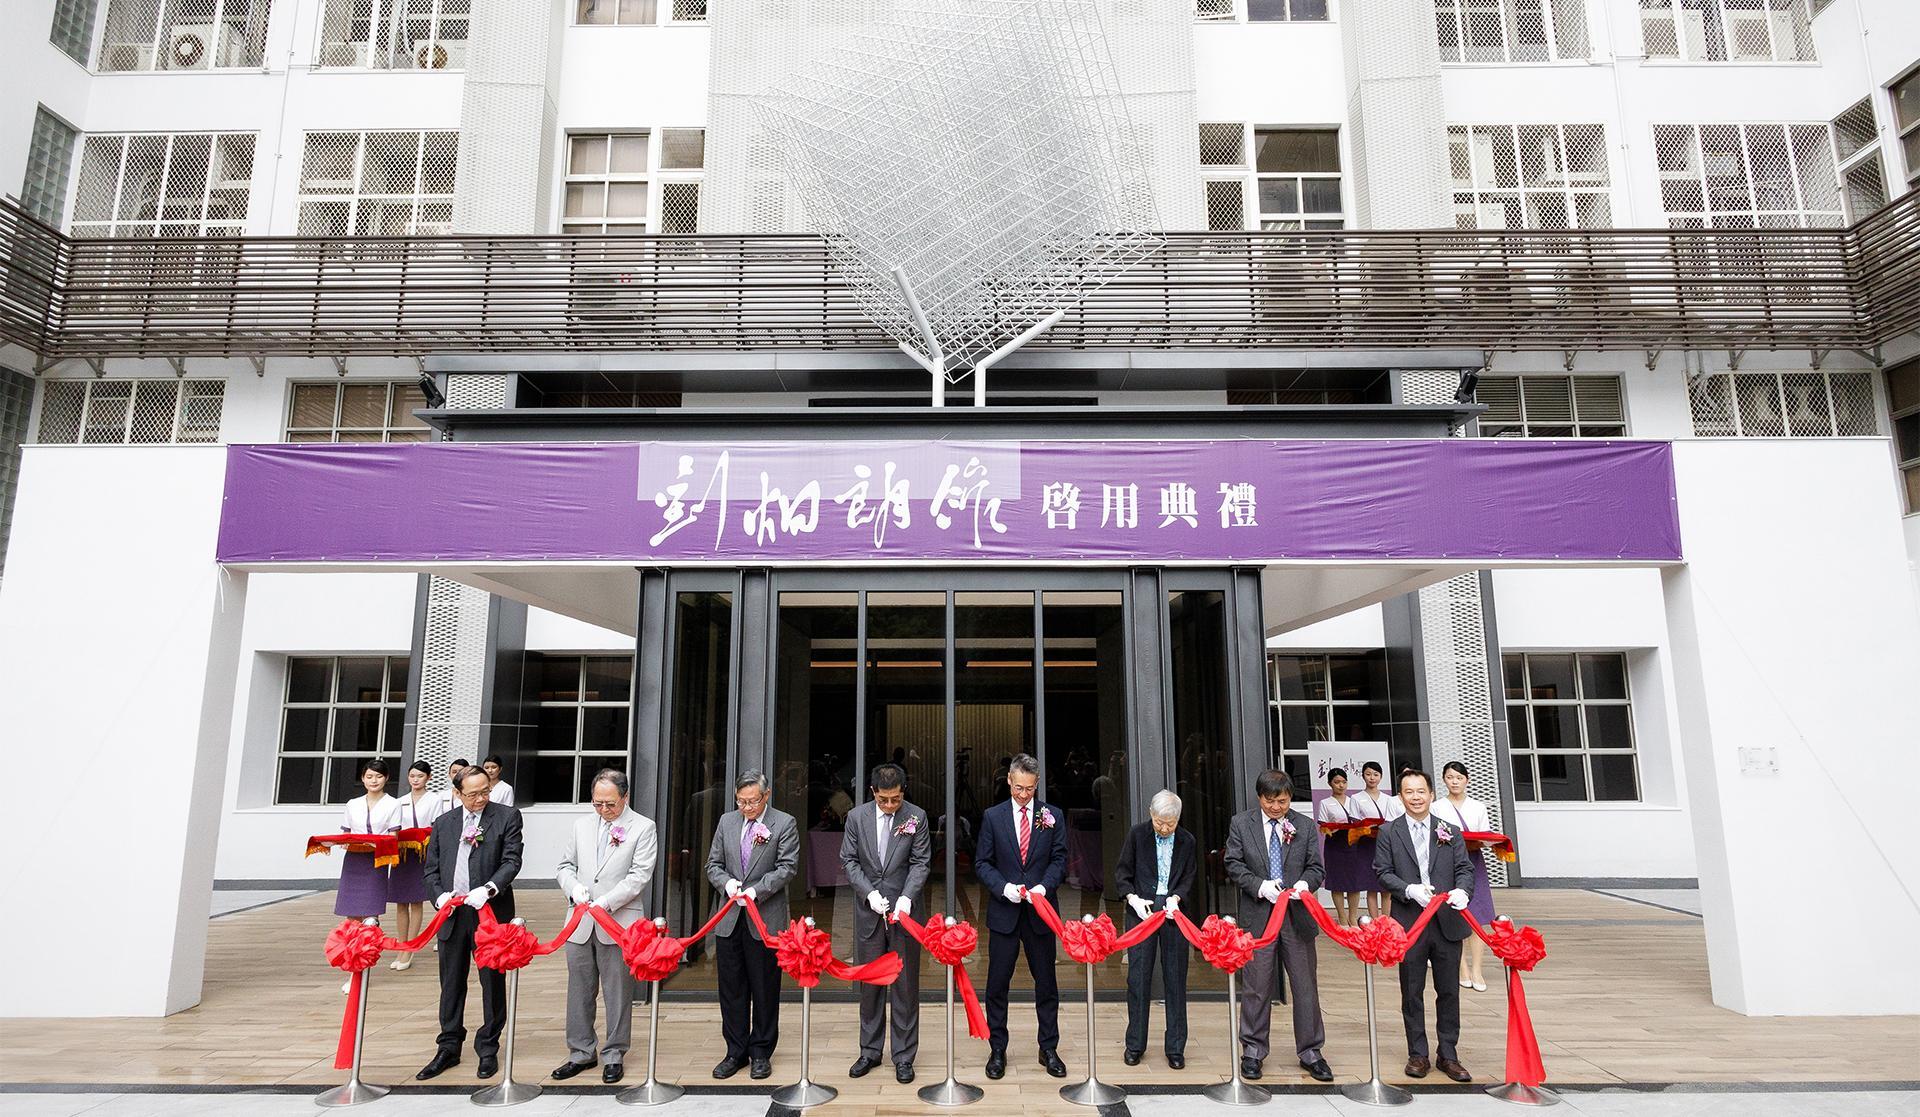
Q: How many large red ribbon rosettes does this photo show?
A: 9